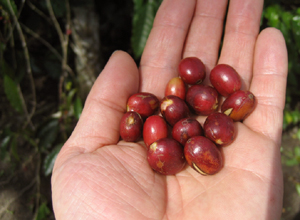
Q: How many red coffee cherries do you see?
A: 13